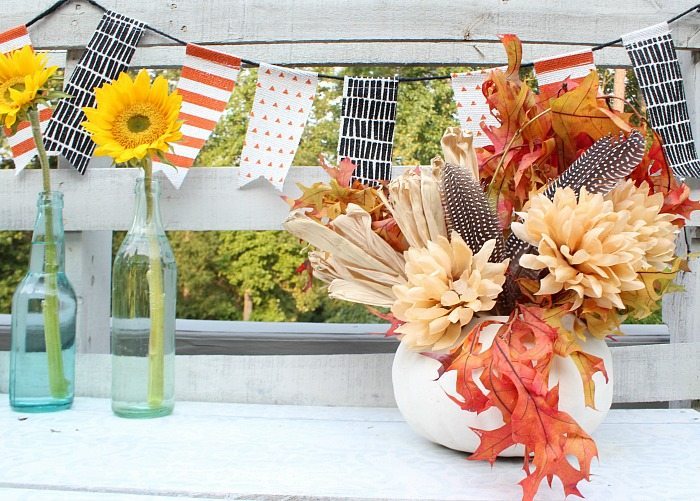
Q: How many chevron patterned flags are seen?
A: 0